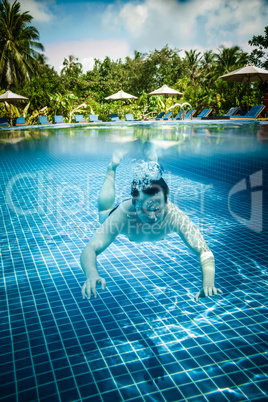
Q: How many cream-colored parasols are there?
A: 4